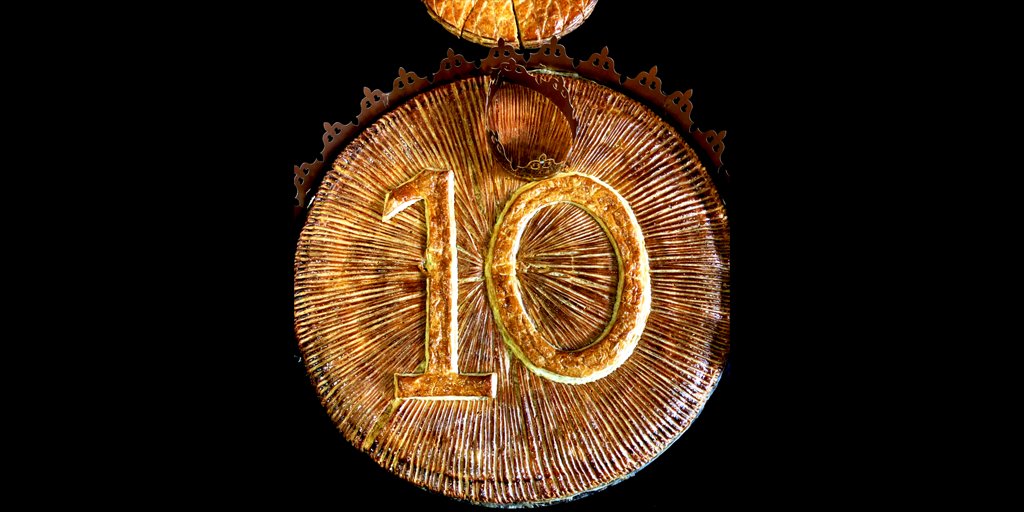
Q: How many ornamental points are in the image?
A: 11